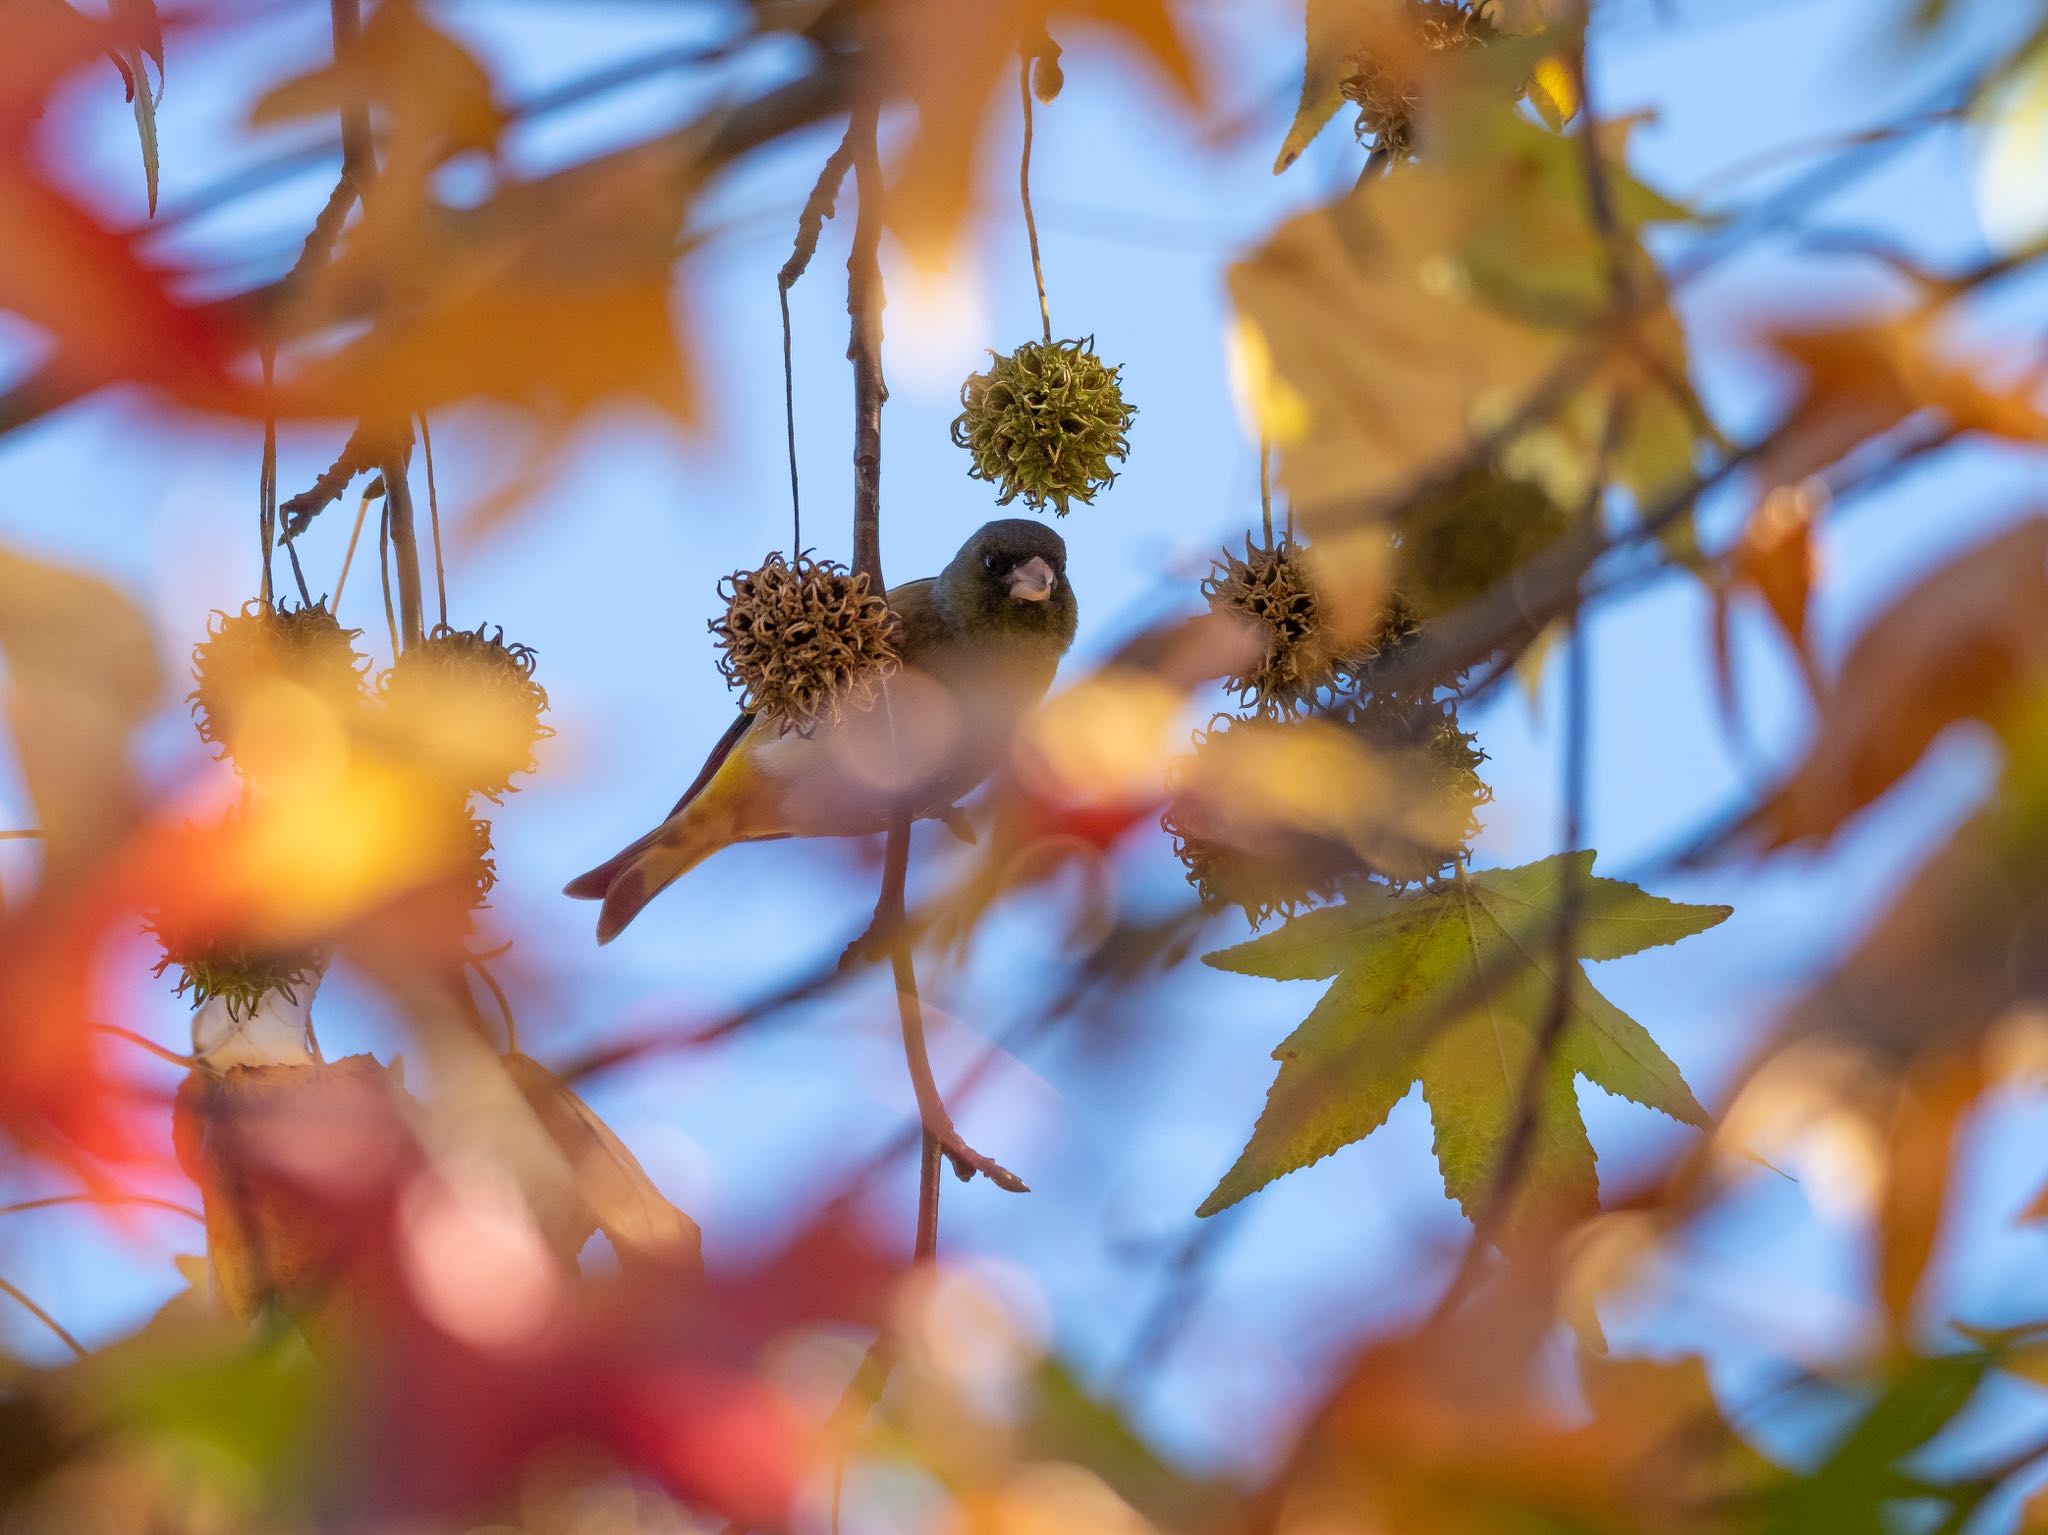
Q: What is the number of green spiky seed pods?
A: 1